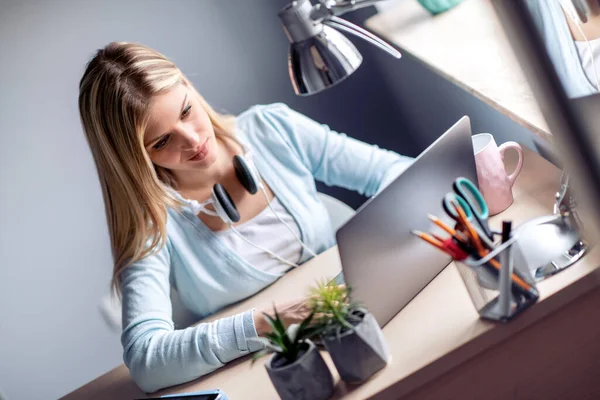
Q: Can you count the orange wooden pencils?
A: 3